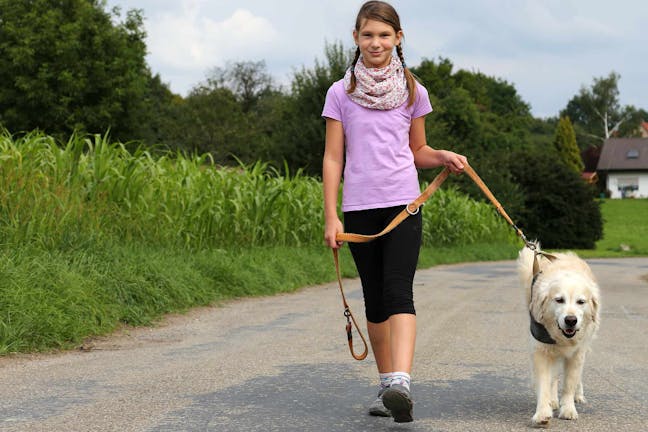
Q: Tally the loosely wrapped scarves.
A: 1